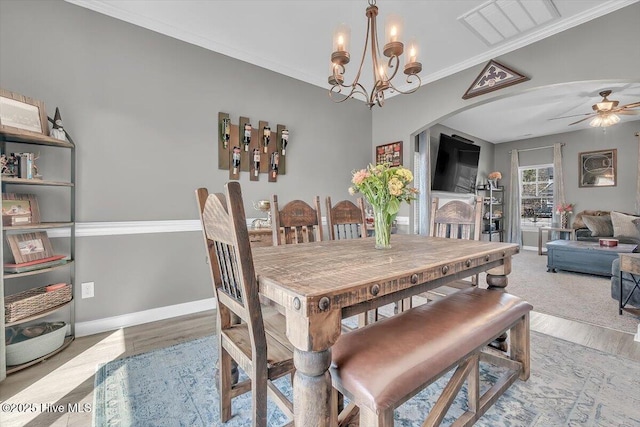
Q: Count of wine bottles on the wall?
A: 7